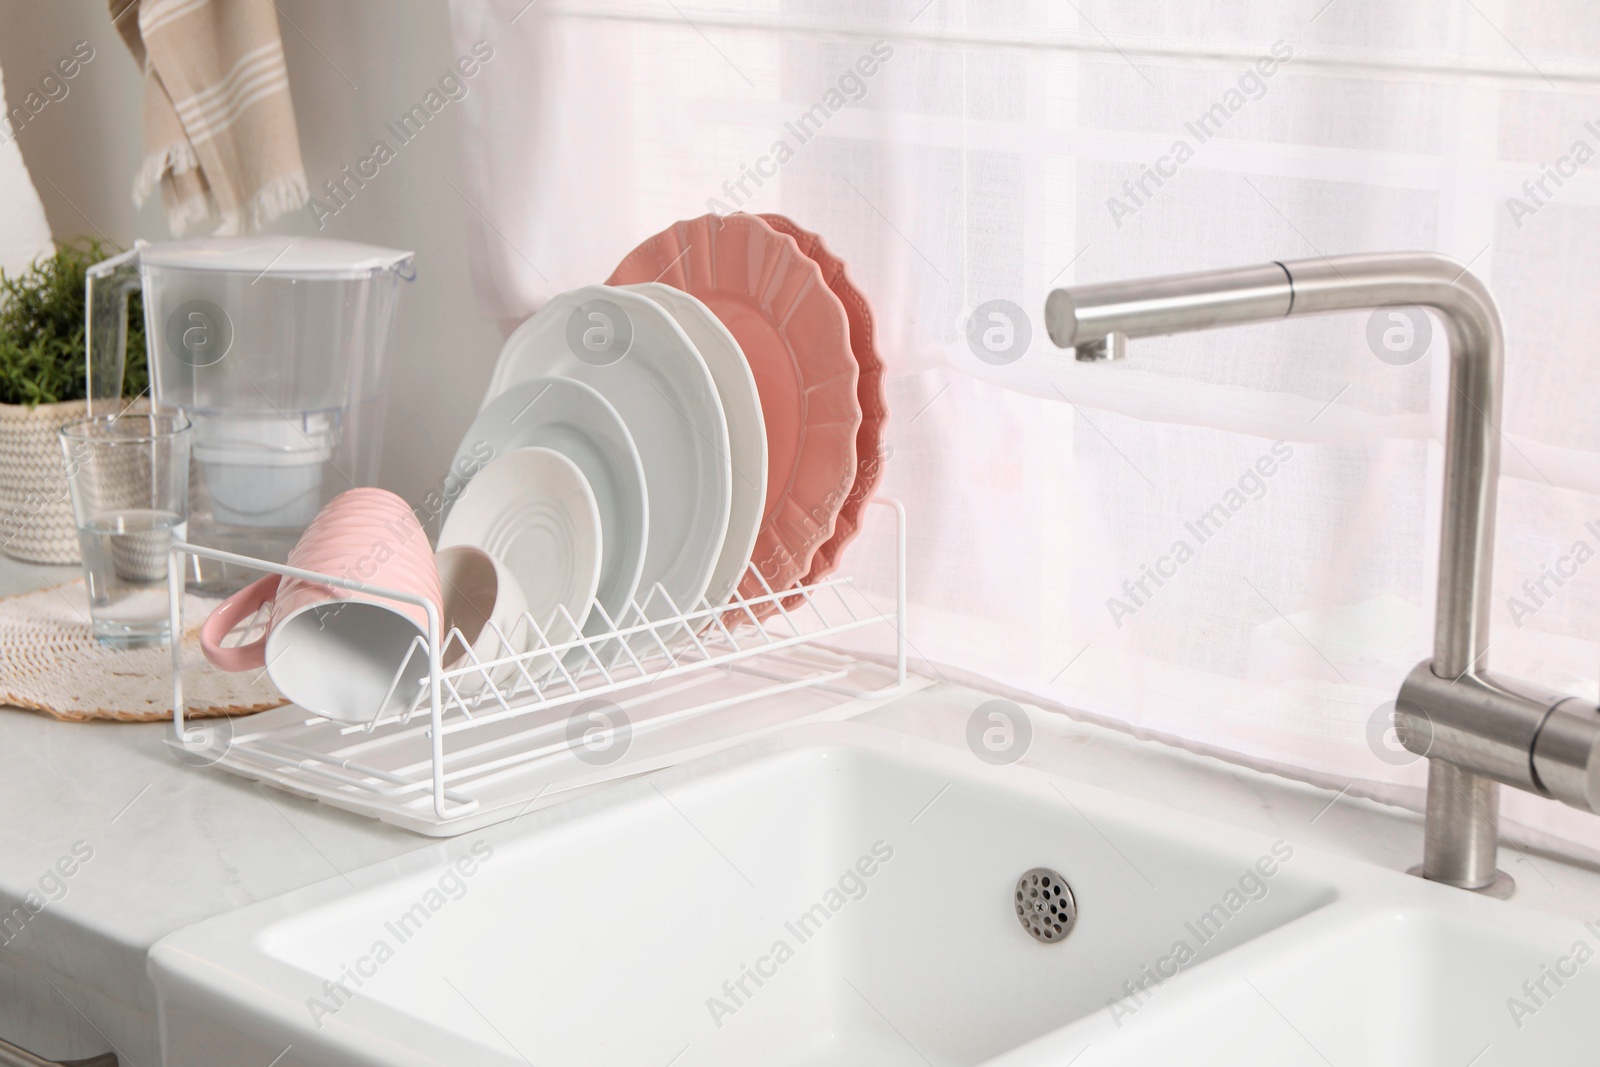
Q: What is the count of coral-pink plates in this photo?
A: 2